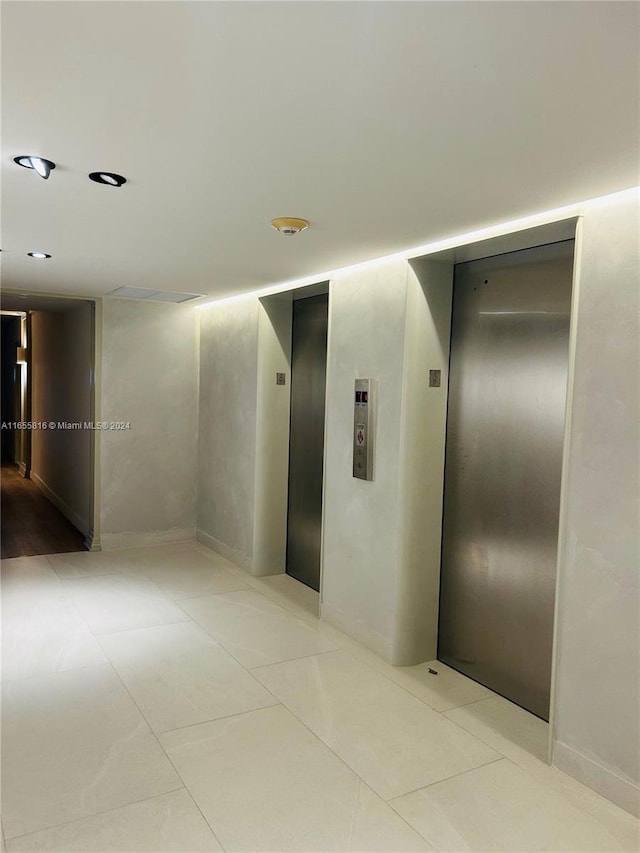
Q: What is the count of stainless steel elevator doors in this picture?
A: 2